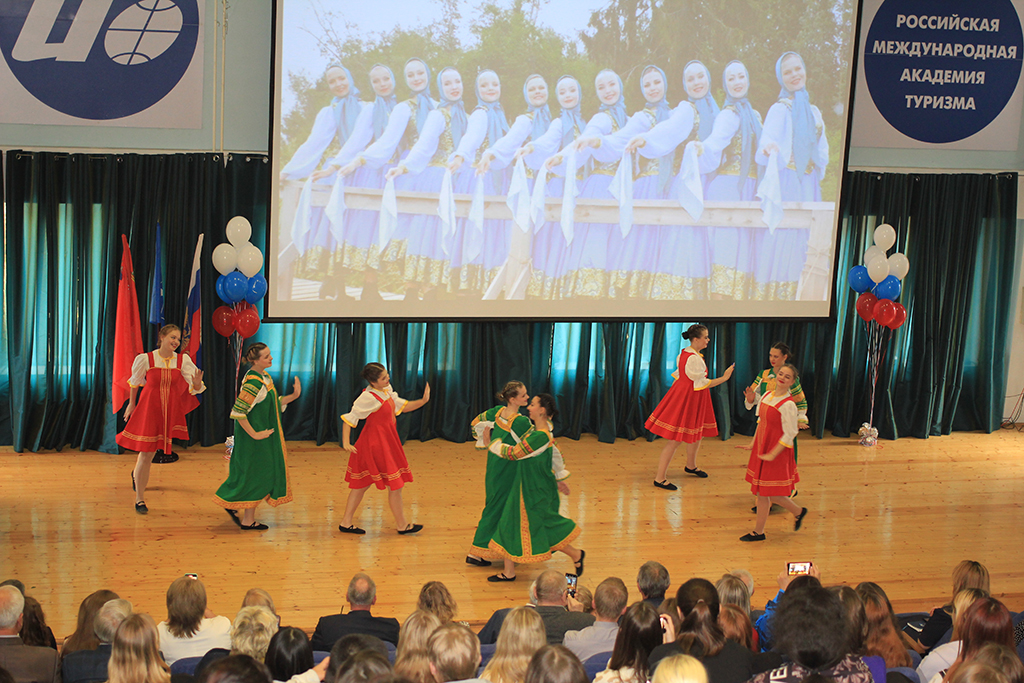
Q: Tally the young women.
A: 8